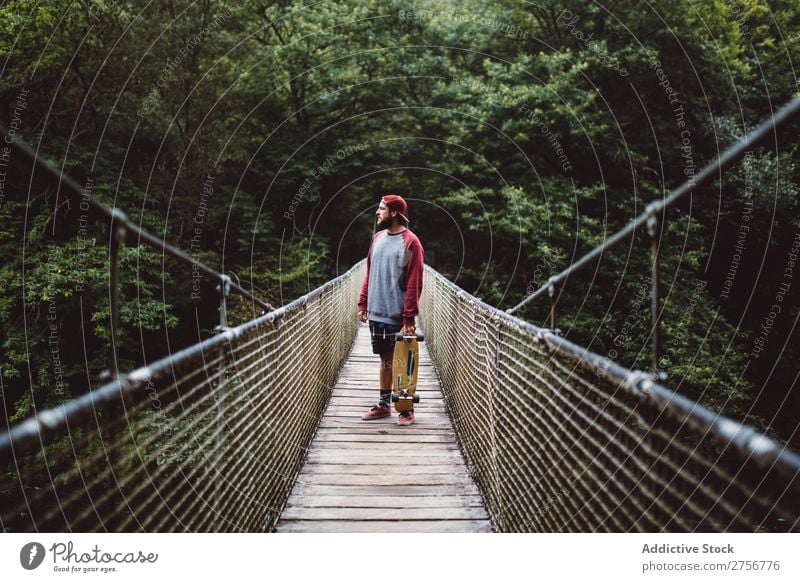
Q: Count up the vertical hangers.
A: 4